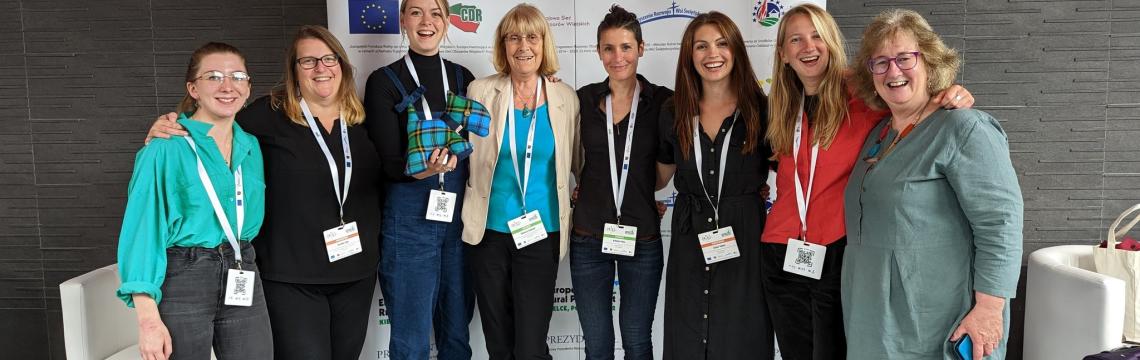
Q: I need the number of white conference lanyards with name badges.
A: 7